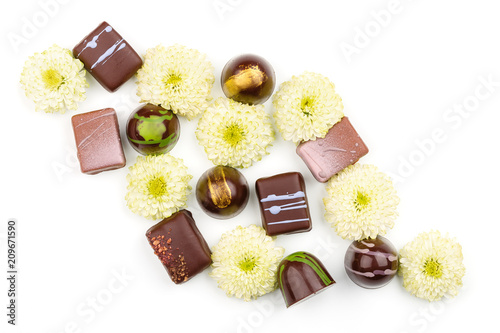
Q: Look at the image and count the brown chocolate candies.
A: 10